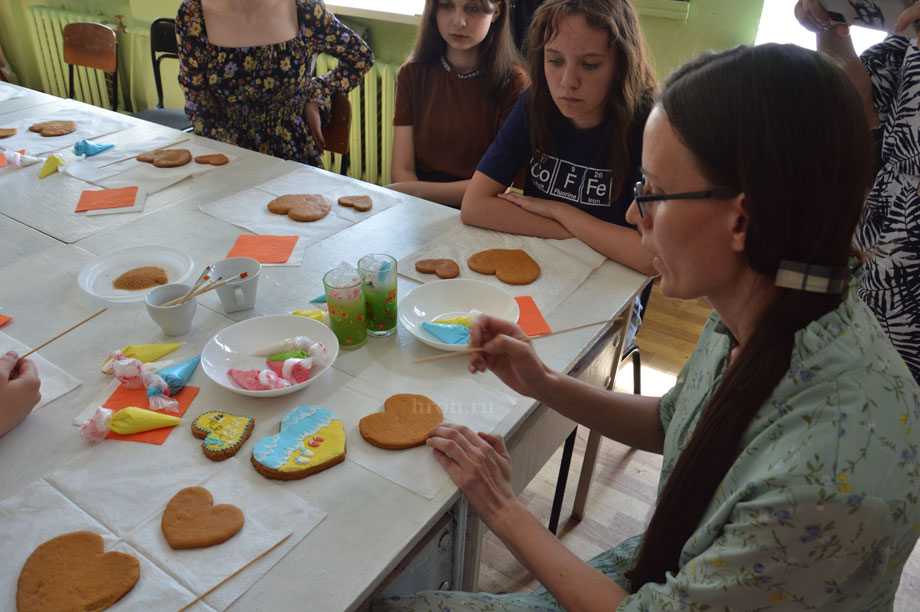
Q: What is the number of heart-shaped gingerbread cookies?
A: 13